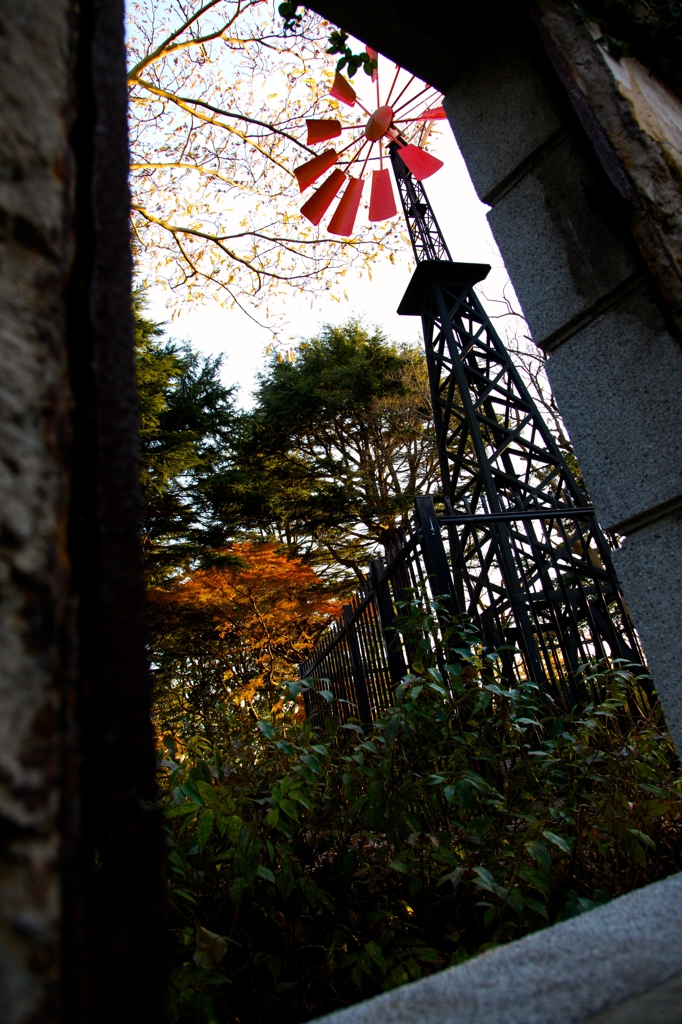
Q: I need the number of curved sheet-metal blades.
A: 9